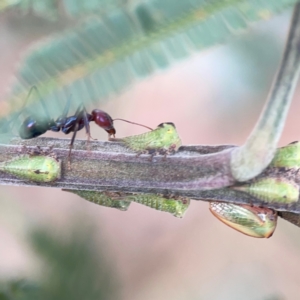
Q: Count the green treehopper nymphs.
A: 6